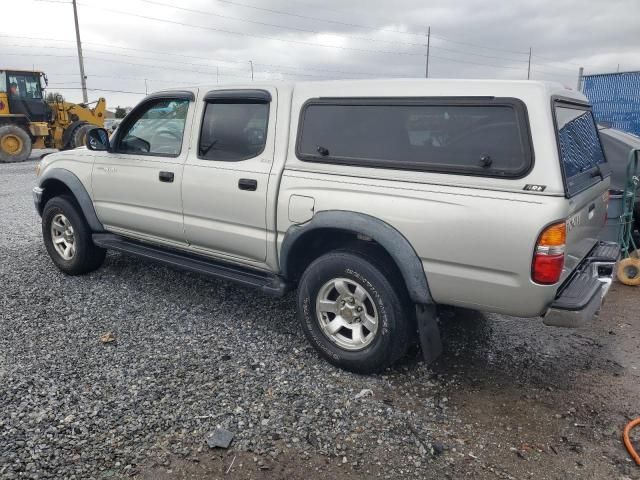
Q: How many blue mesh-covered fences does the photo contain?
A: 1